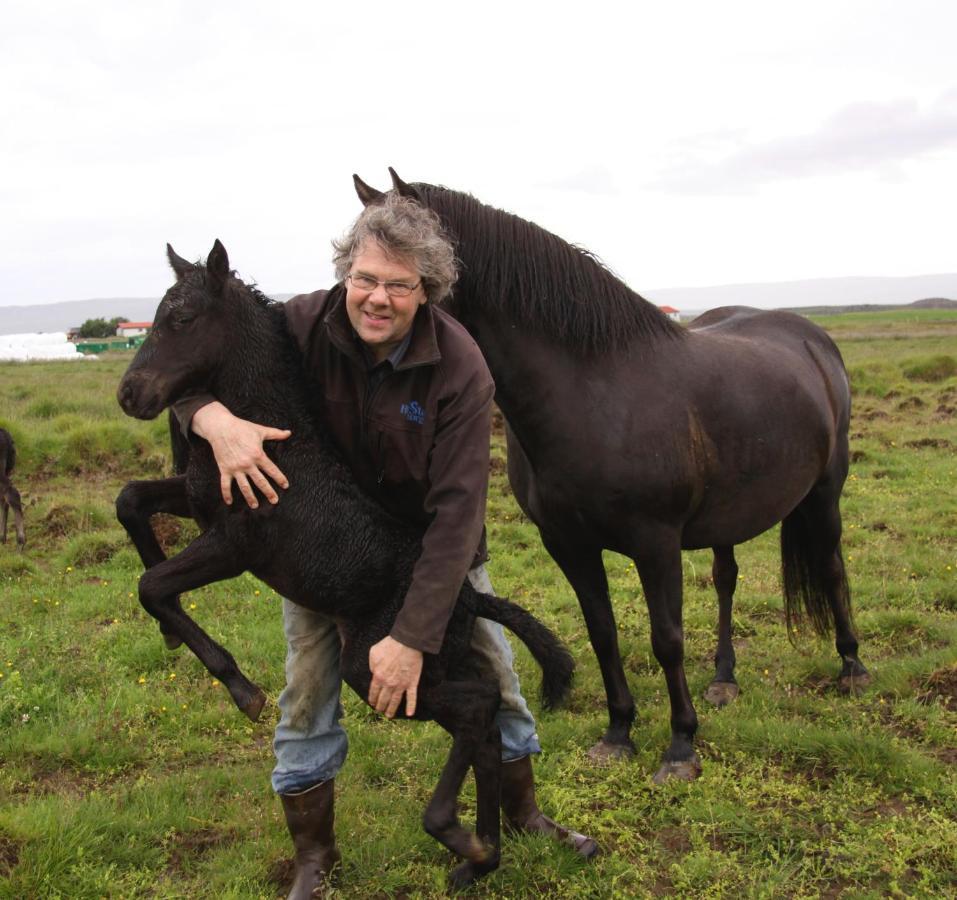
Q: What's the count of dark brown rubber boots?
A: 2